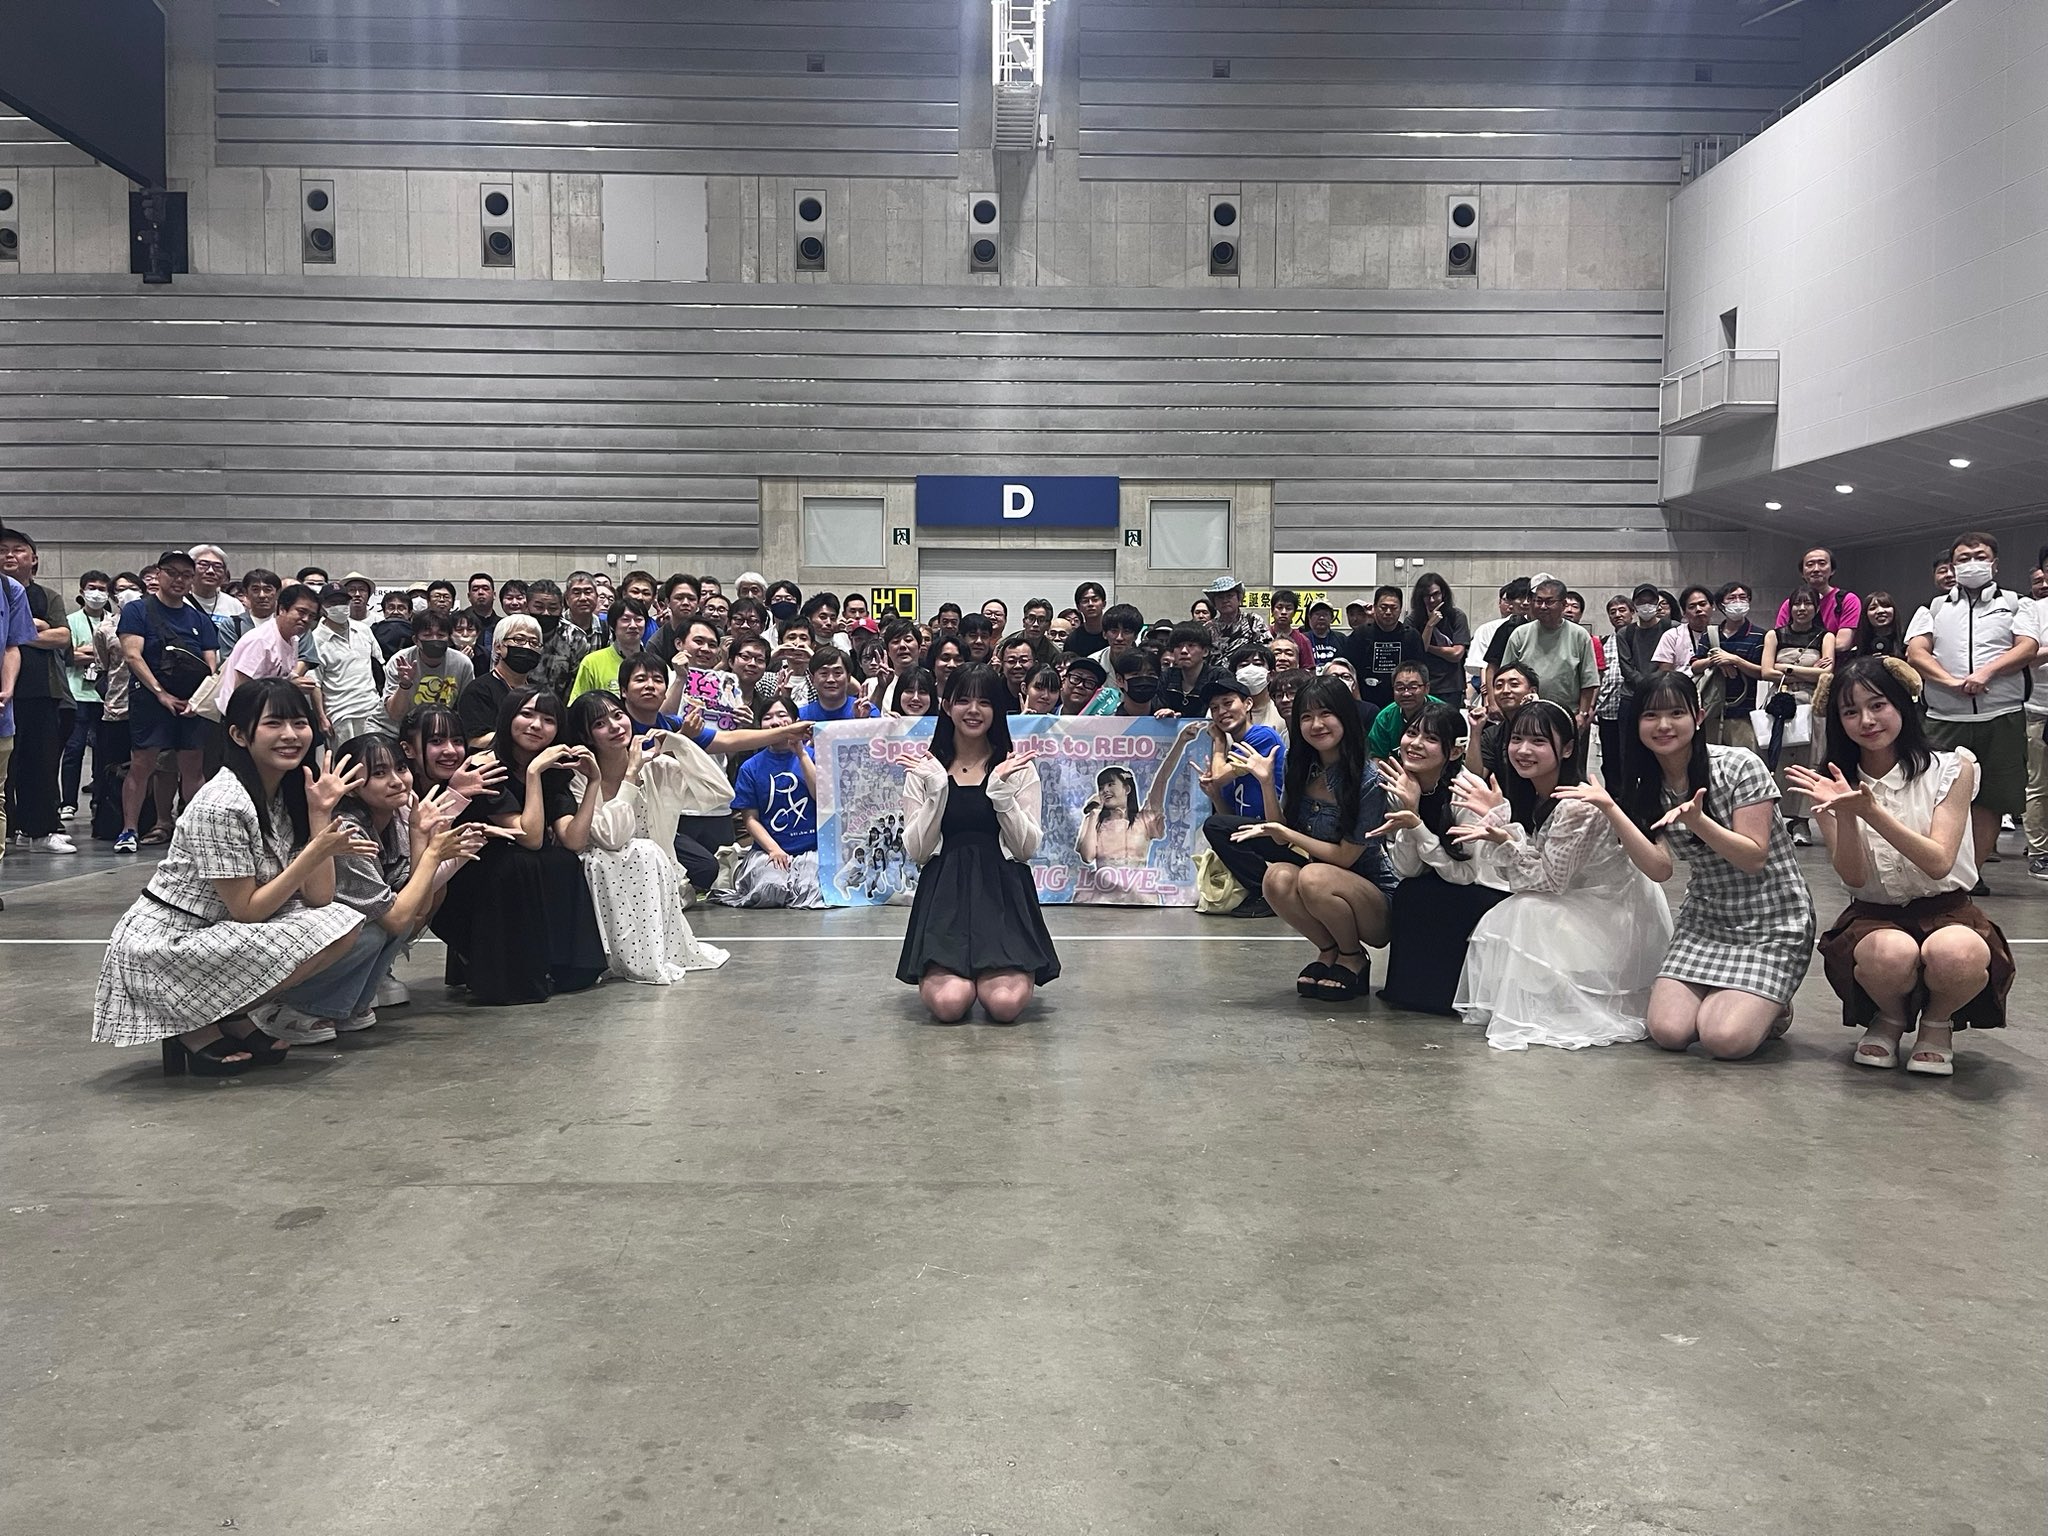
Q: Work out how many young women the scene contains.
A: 11